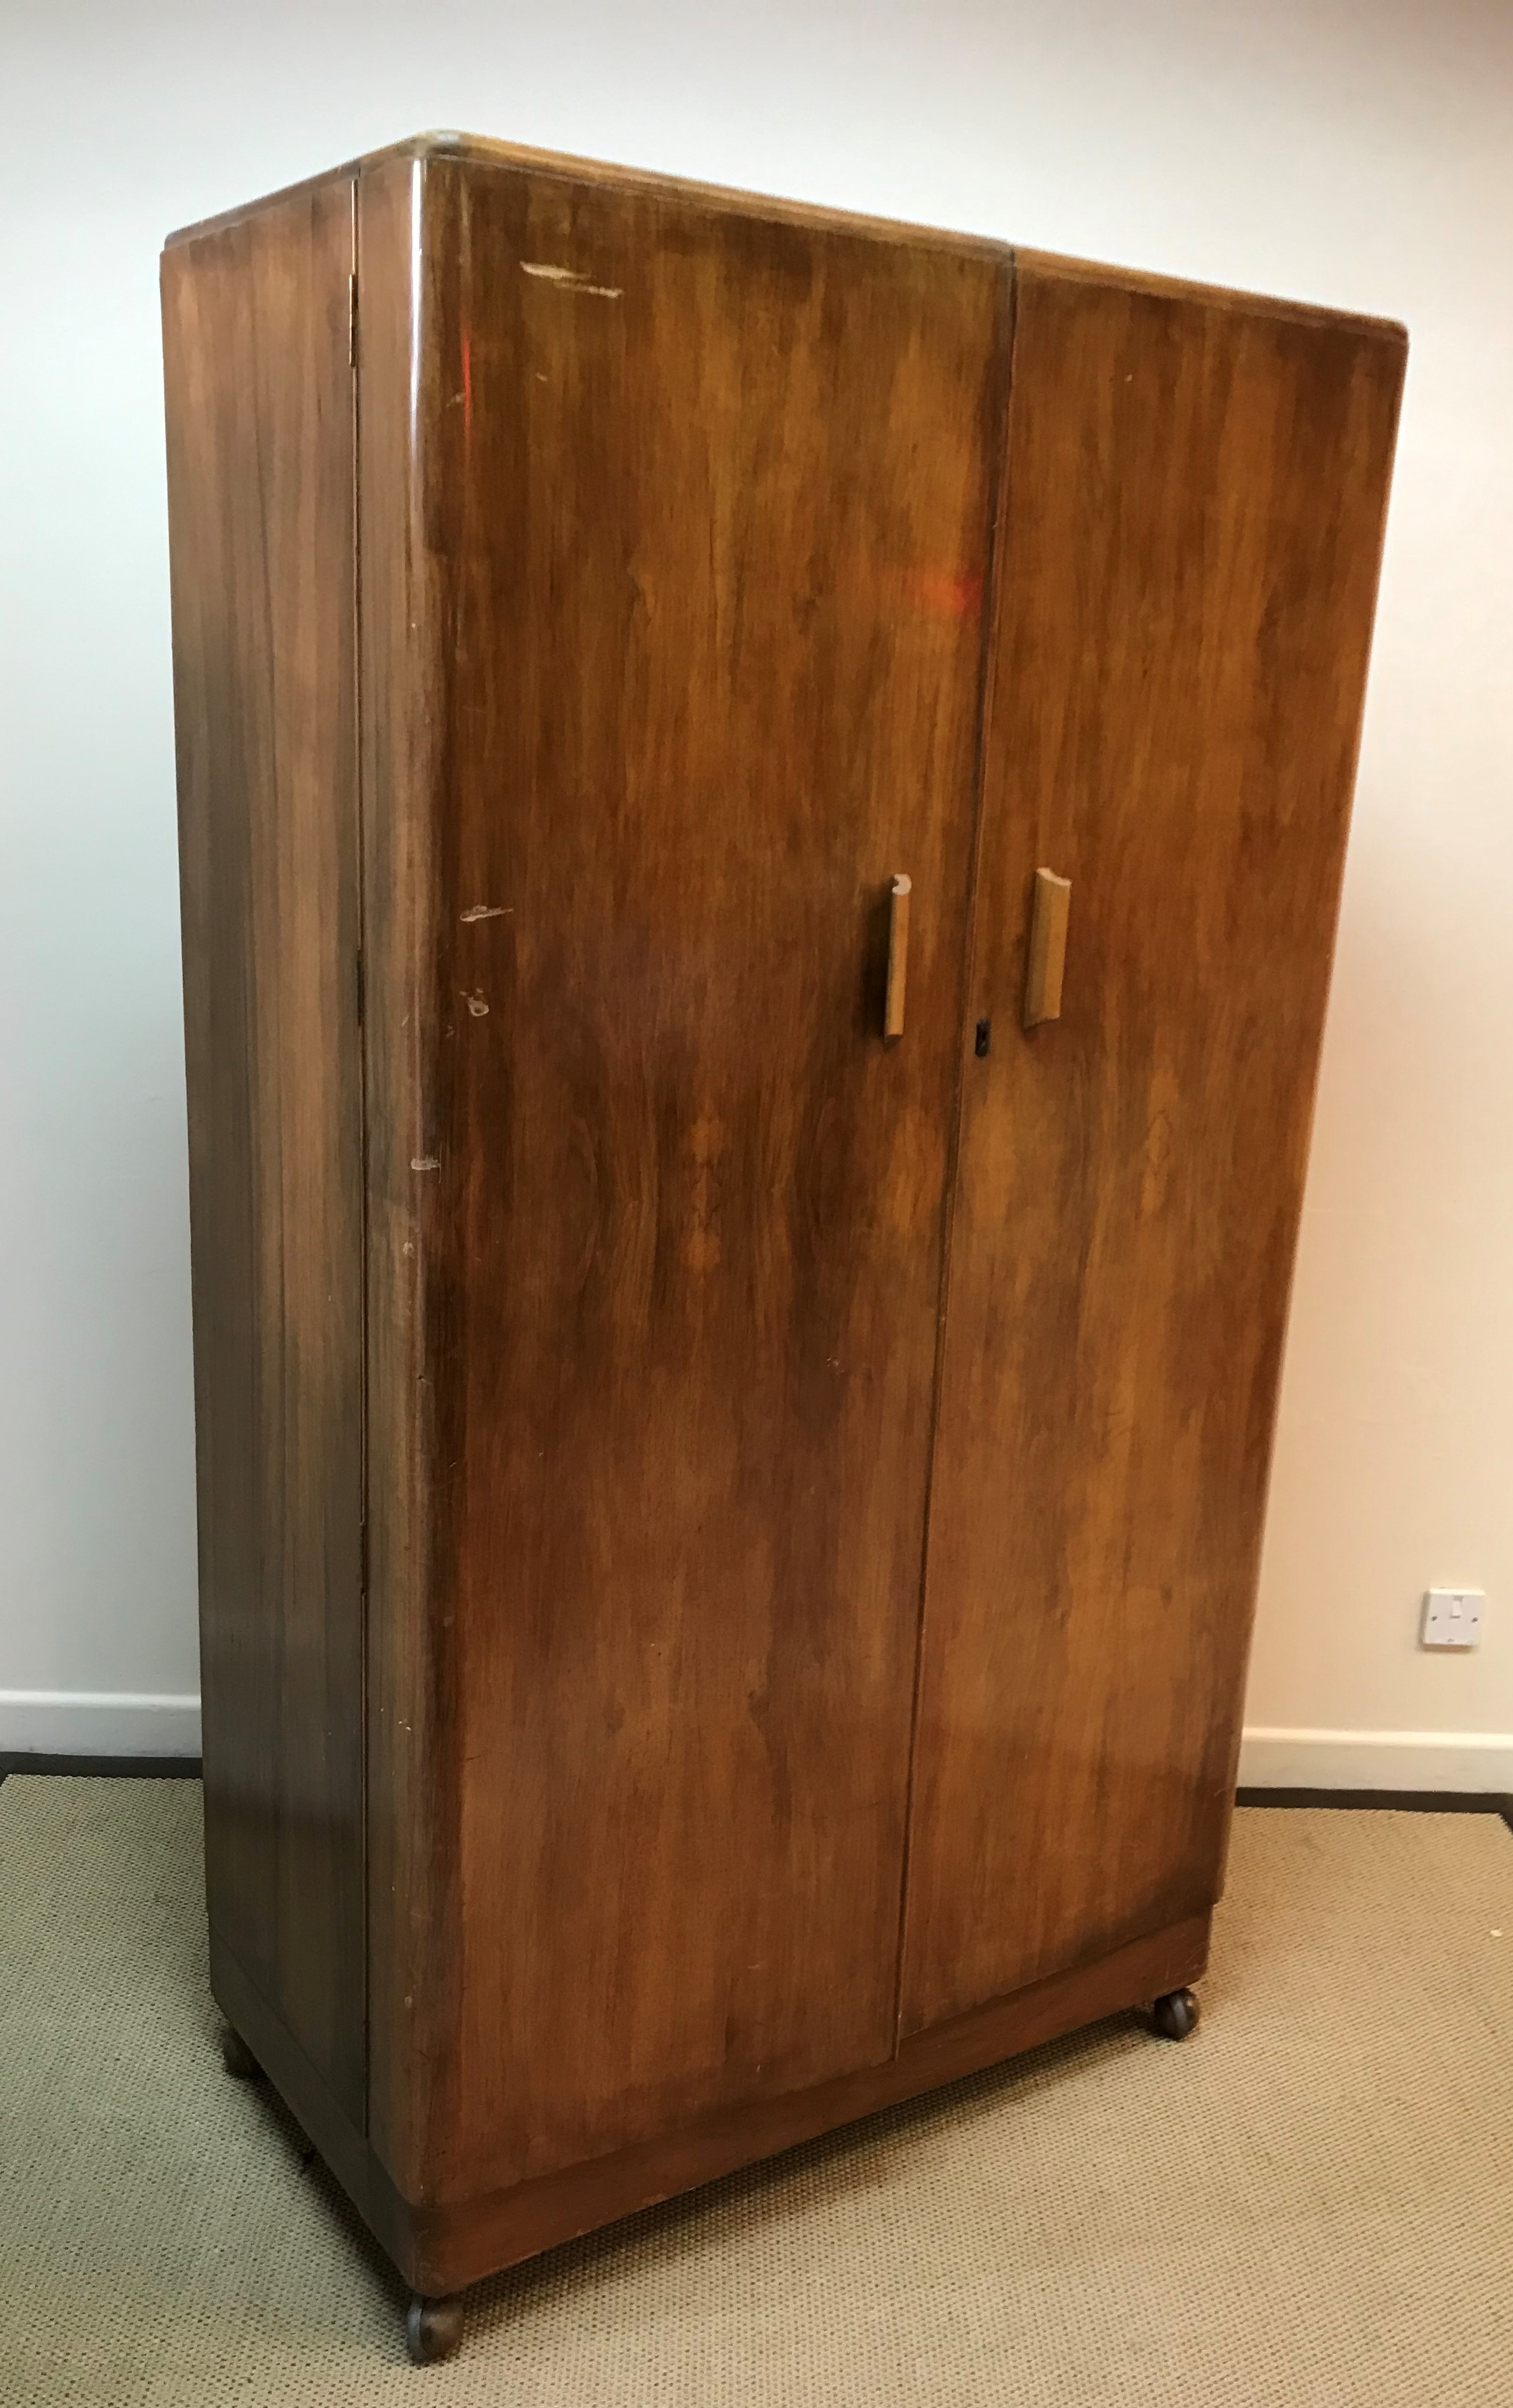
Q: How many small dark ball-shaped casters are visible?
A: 3